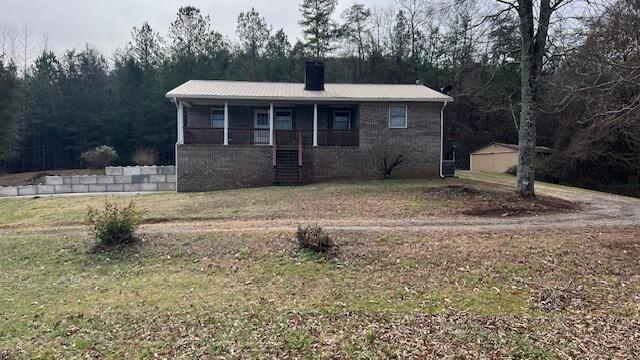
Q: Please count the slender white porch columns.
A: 4